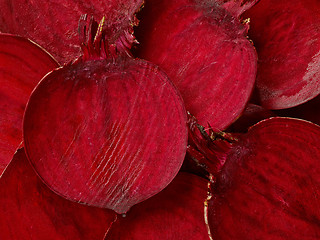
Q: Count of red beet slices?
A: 8